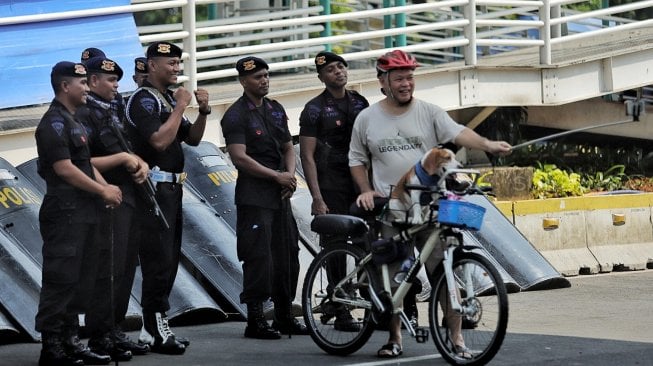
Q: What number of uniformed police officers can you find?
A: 7